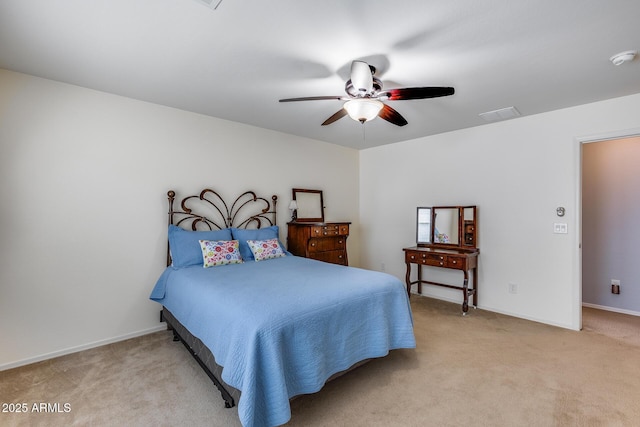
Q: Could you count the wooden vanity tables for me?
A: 1